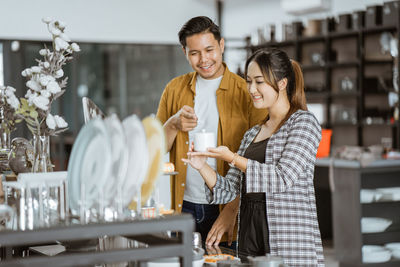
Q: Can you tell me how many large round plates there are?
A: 4